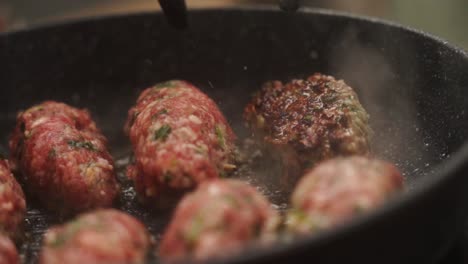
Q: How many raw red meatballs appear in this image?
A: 7